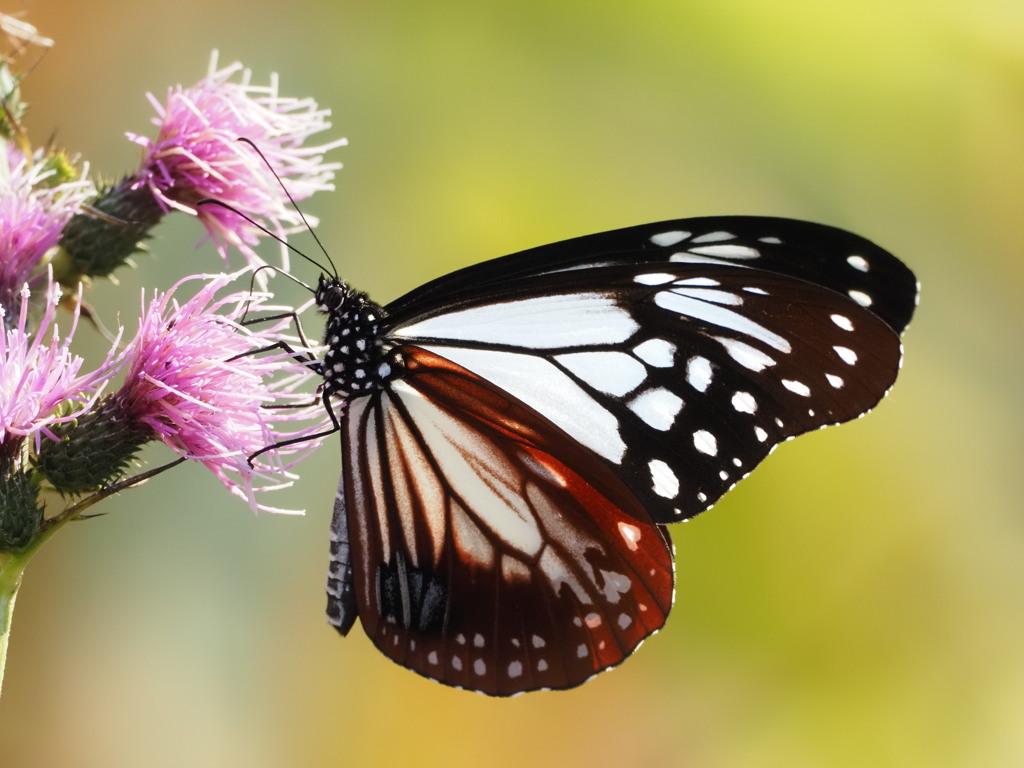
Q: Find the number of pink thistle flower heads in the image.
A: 4